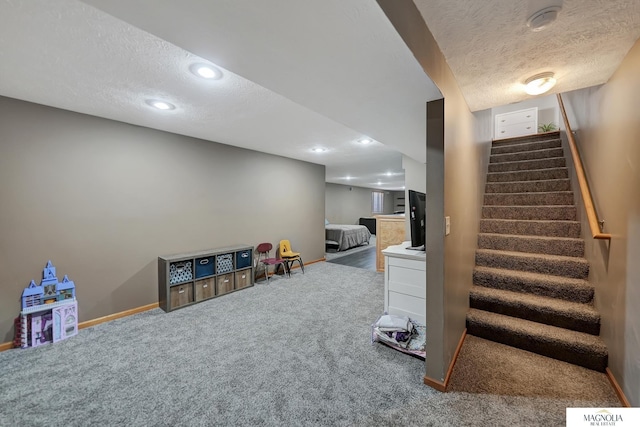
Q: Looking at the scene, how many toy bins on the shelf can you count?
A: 8